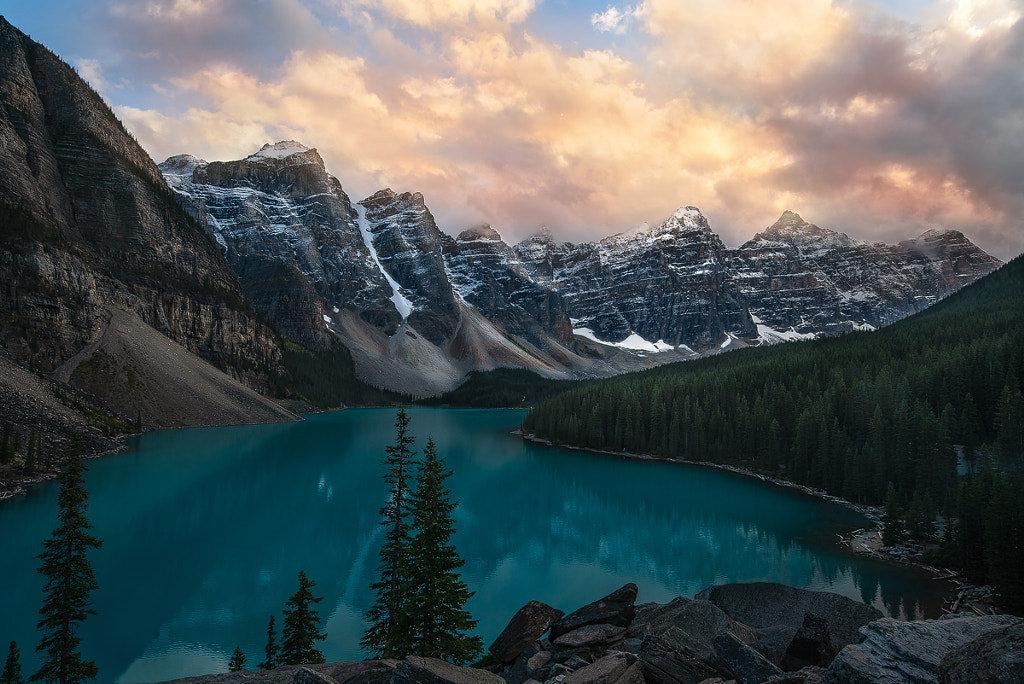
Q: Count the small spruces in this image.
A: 4